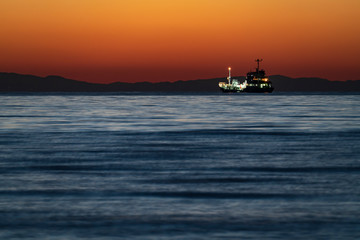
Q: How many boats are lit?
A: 1